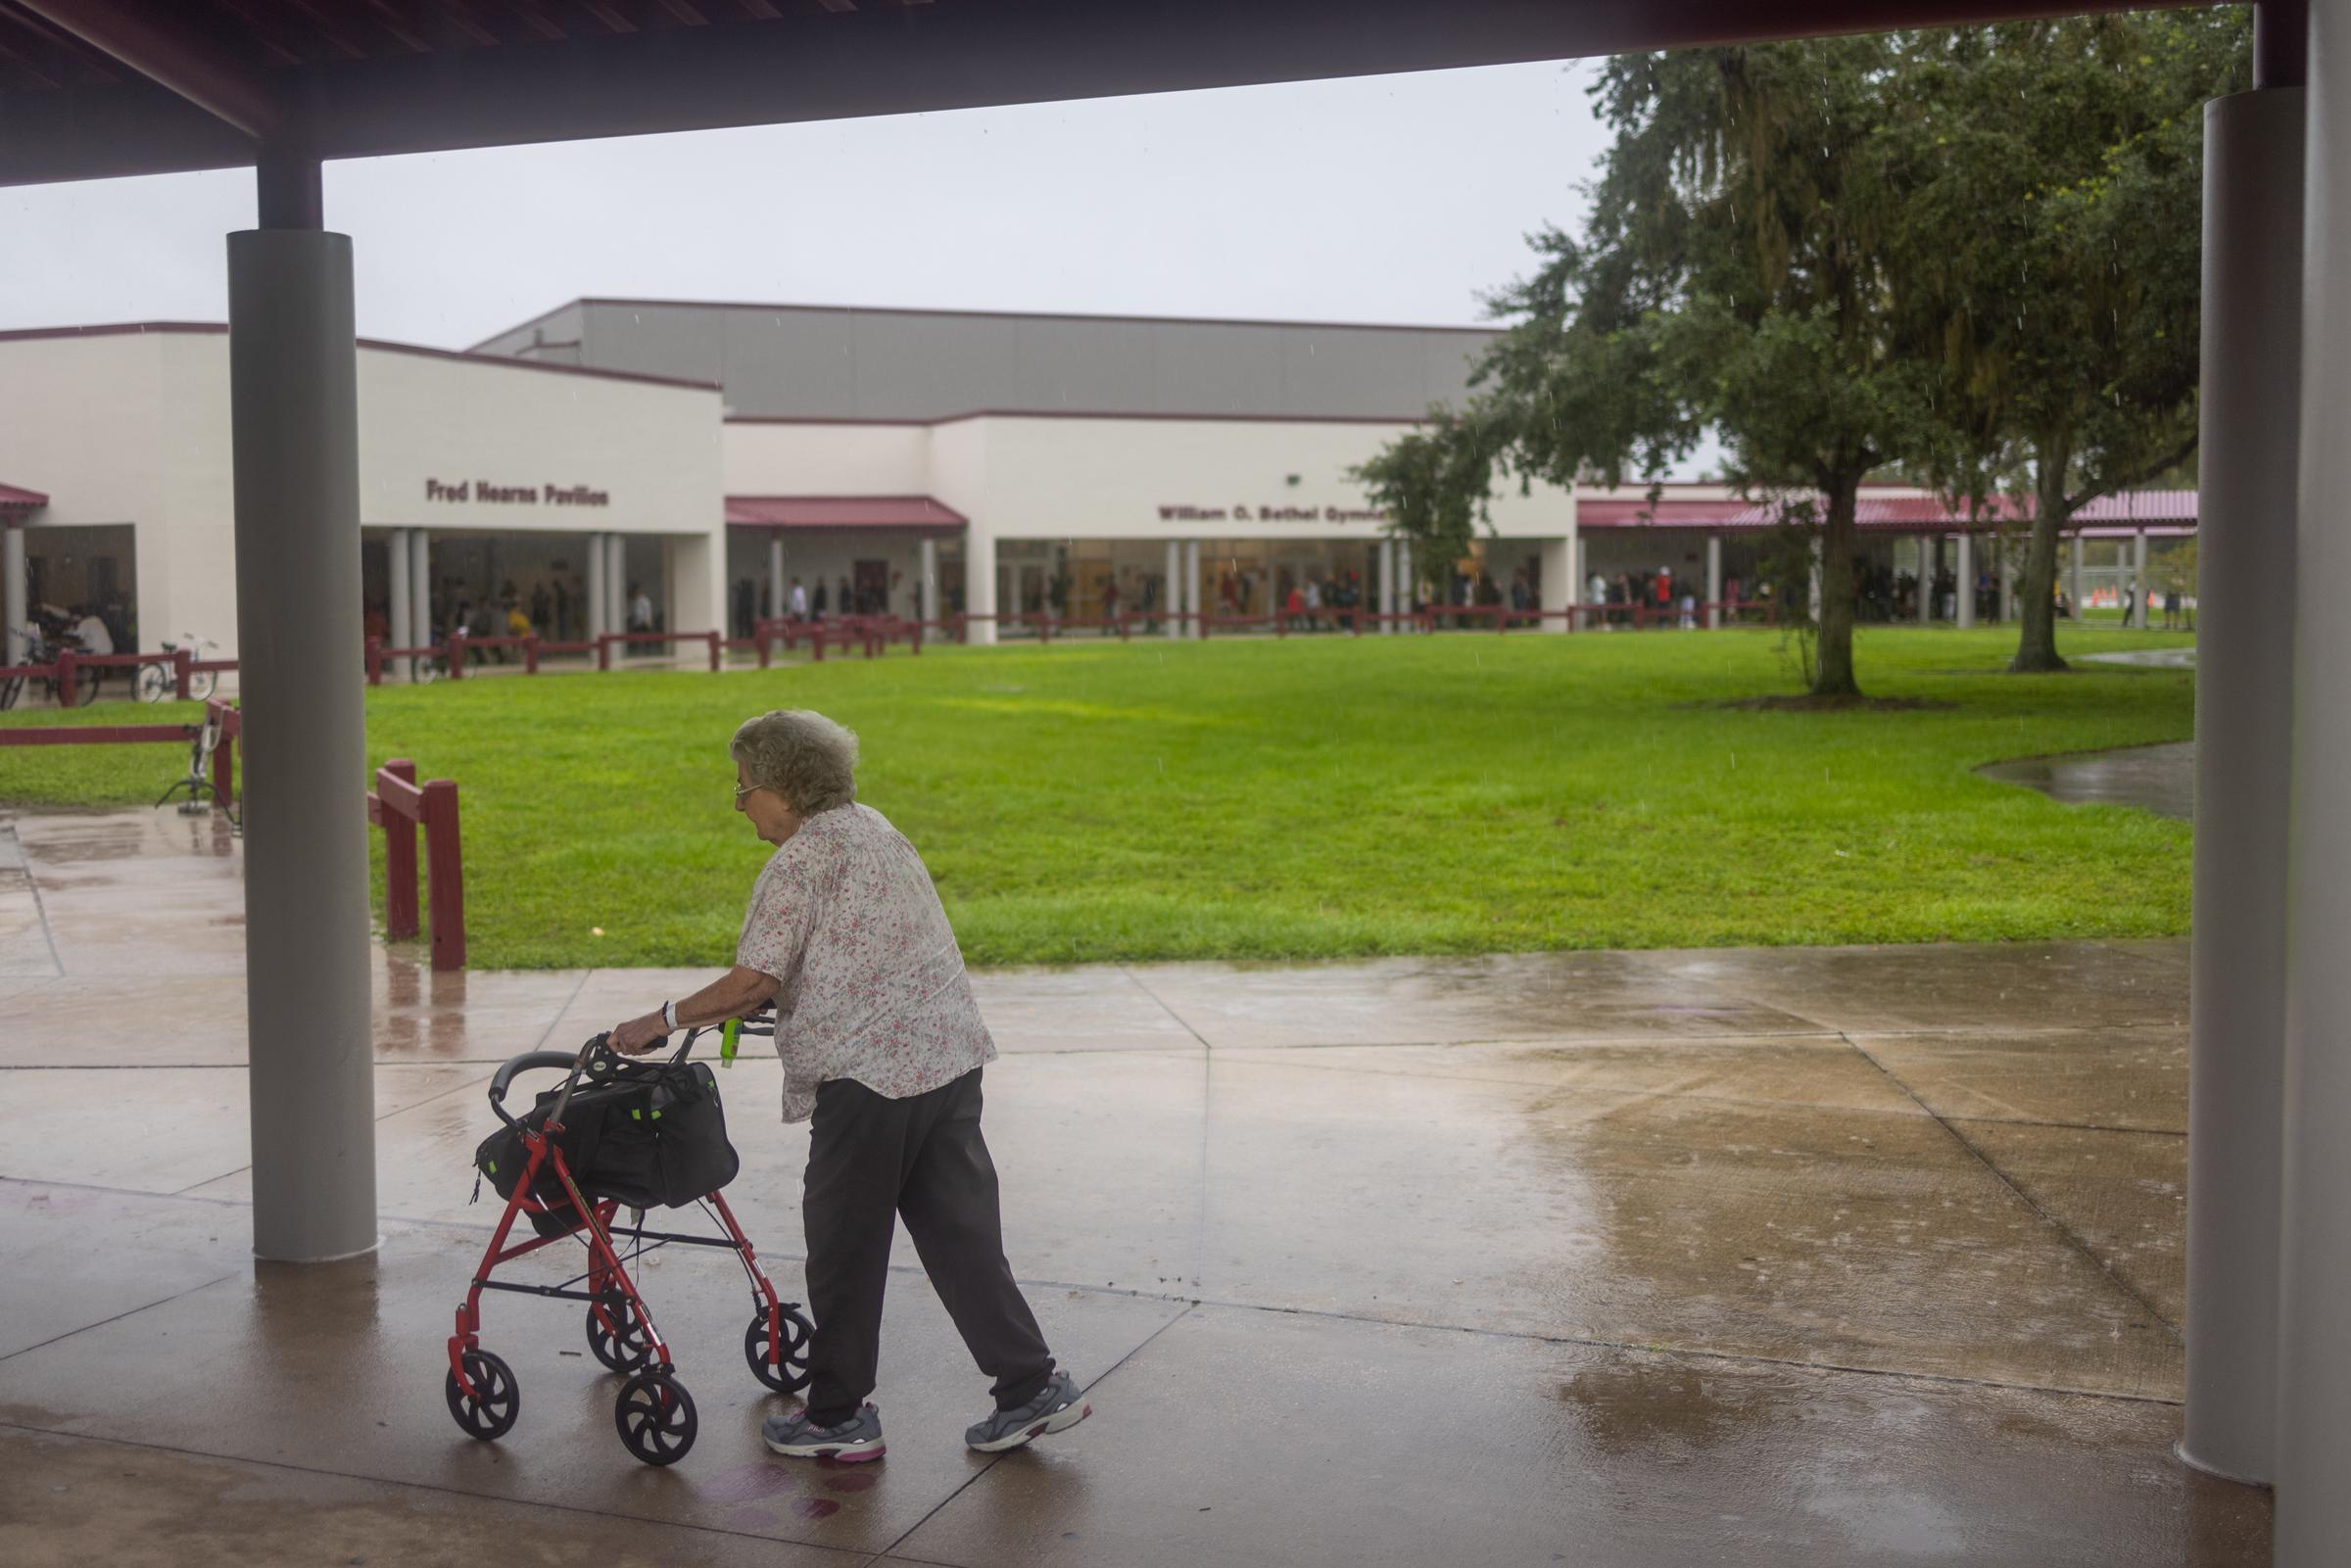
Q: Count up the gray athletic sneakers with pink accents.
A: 2